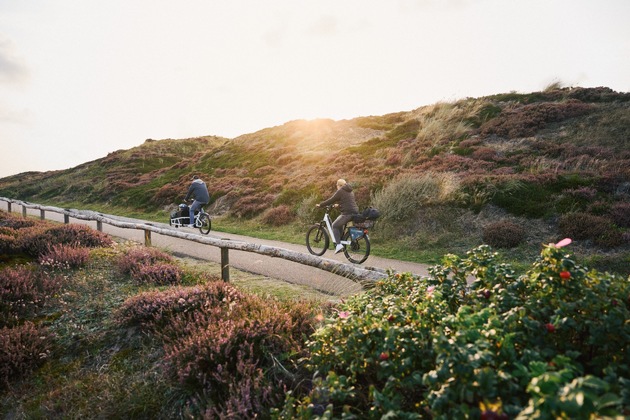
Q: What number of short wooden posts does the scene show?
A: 7